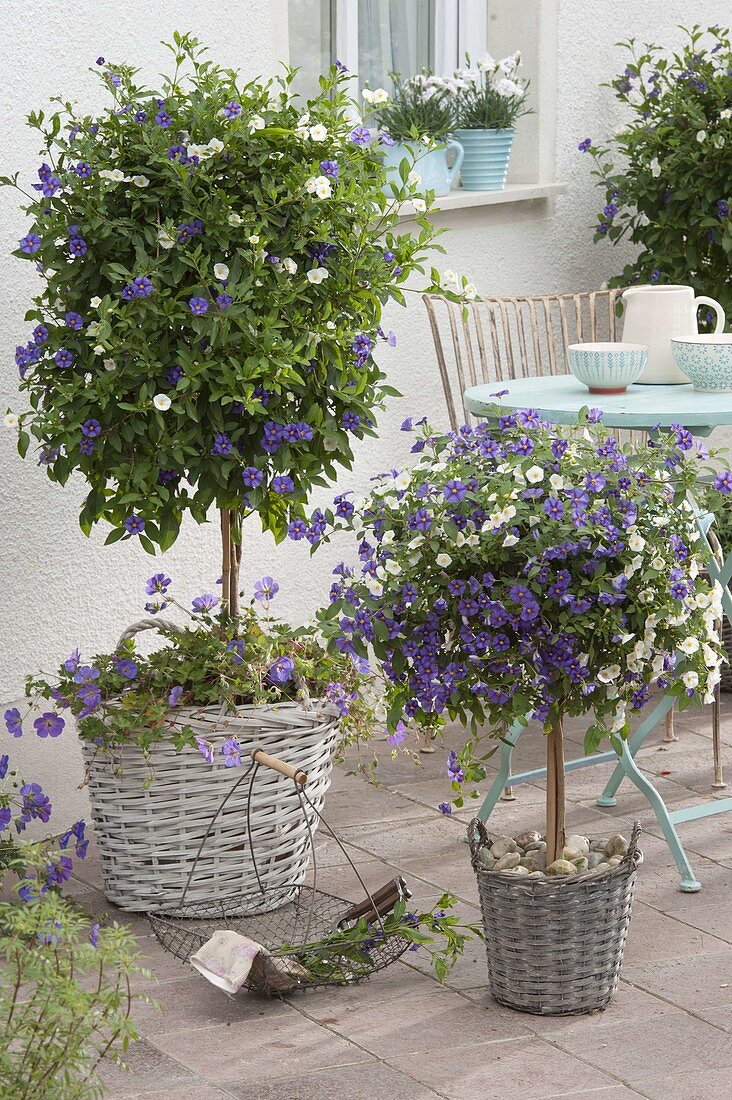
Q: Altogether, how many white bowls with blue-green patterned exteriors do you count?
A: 2